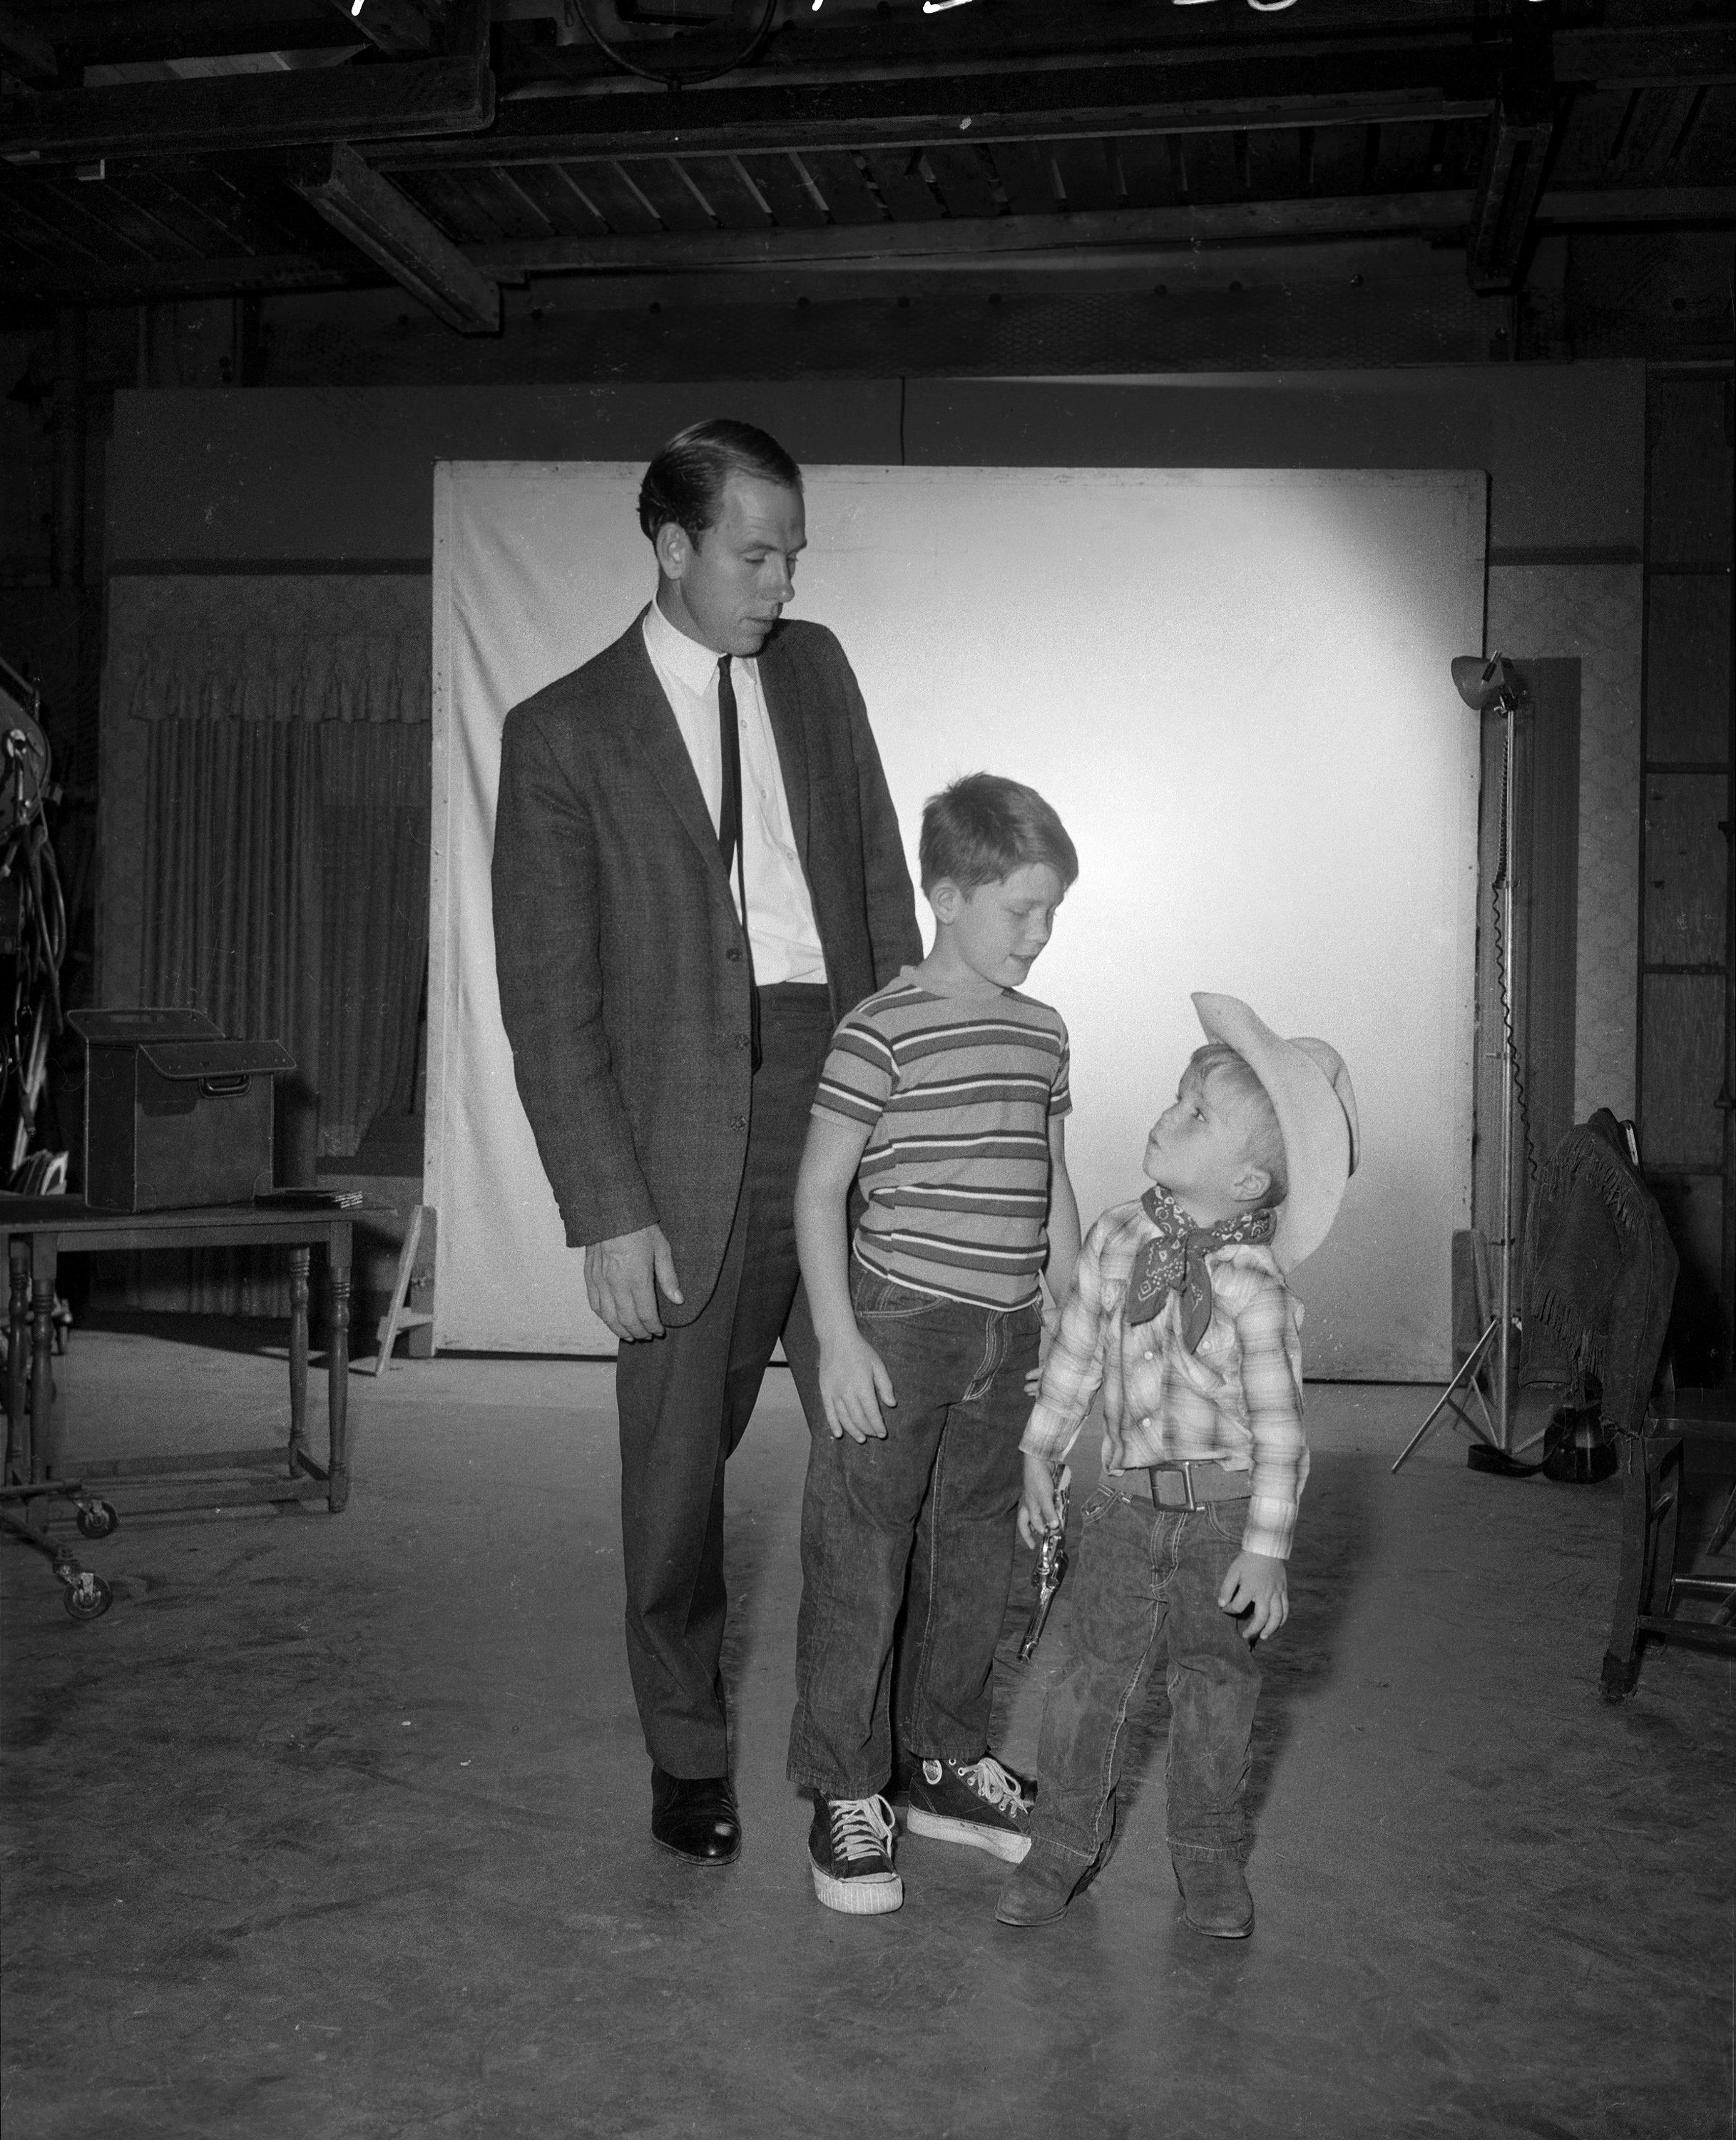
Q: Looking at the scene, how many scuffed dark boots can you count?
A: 2